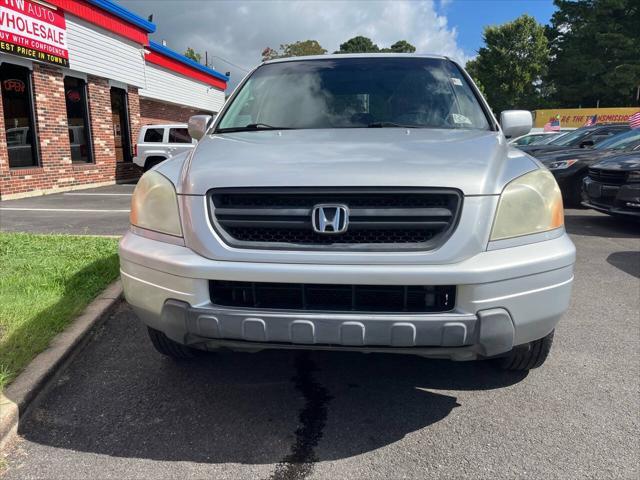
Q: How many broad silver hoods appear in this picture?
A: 1